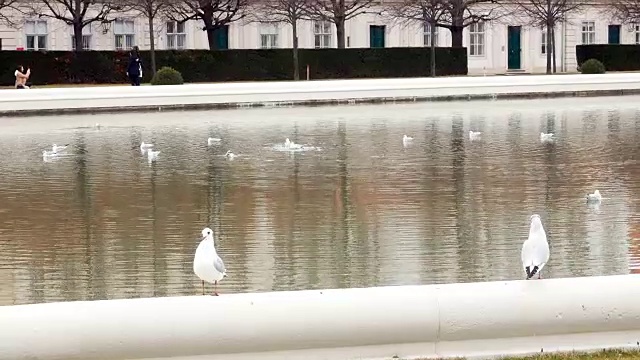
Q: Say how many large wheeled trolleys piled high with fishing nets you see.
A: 0